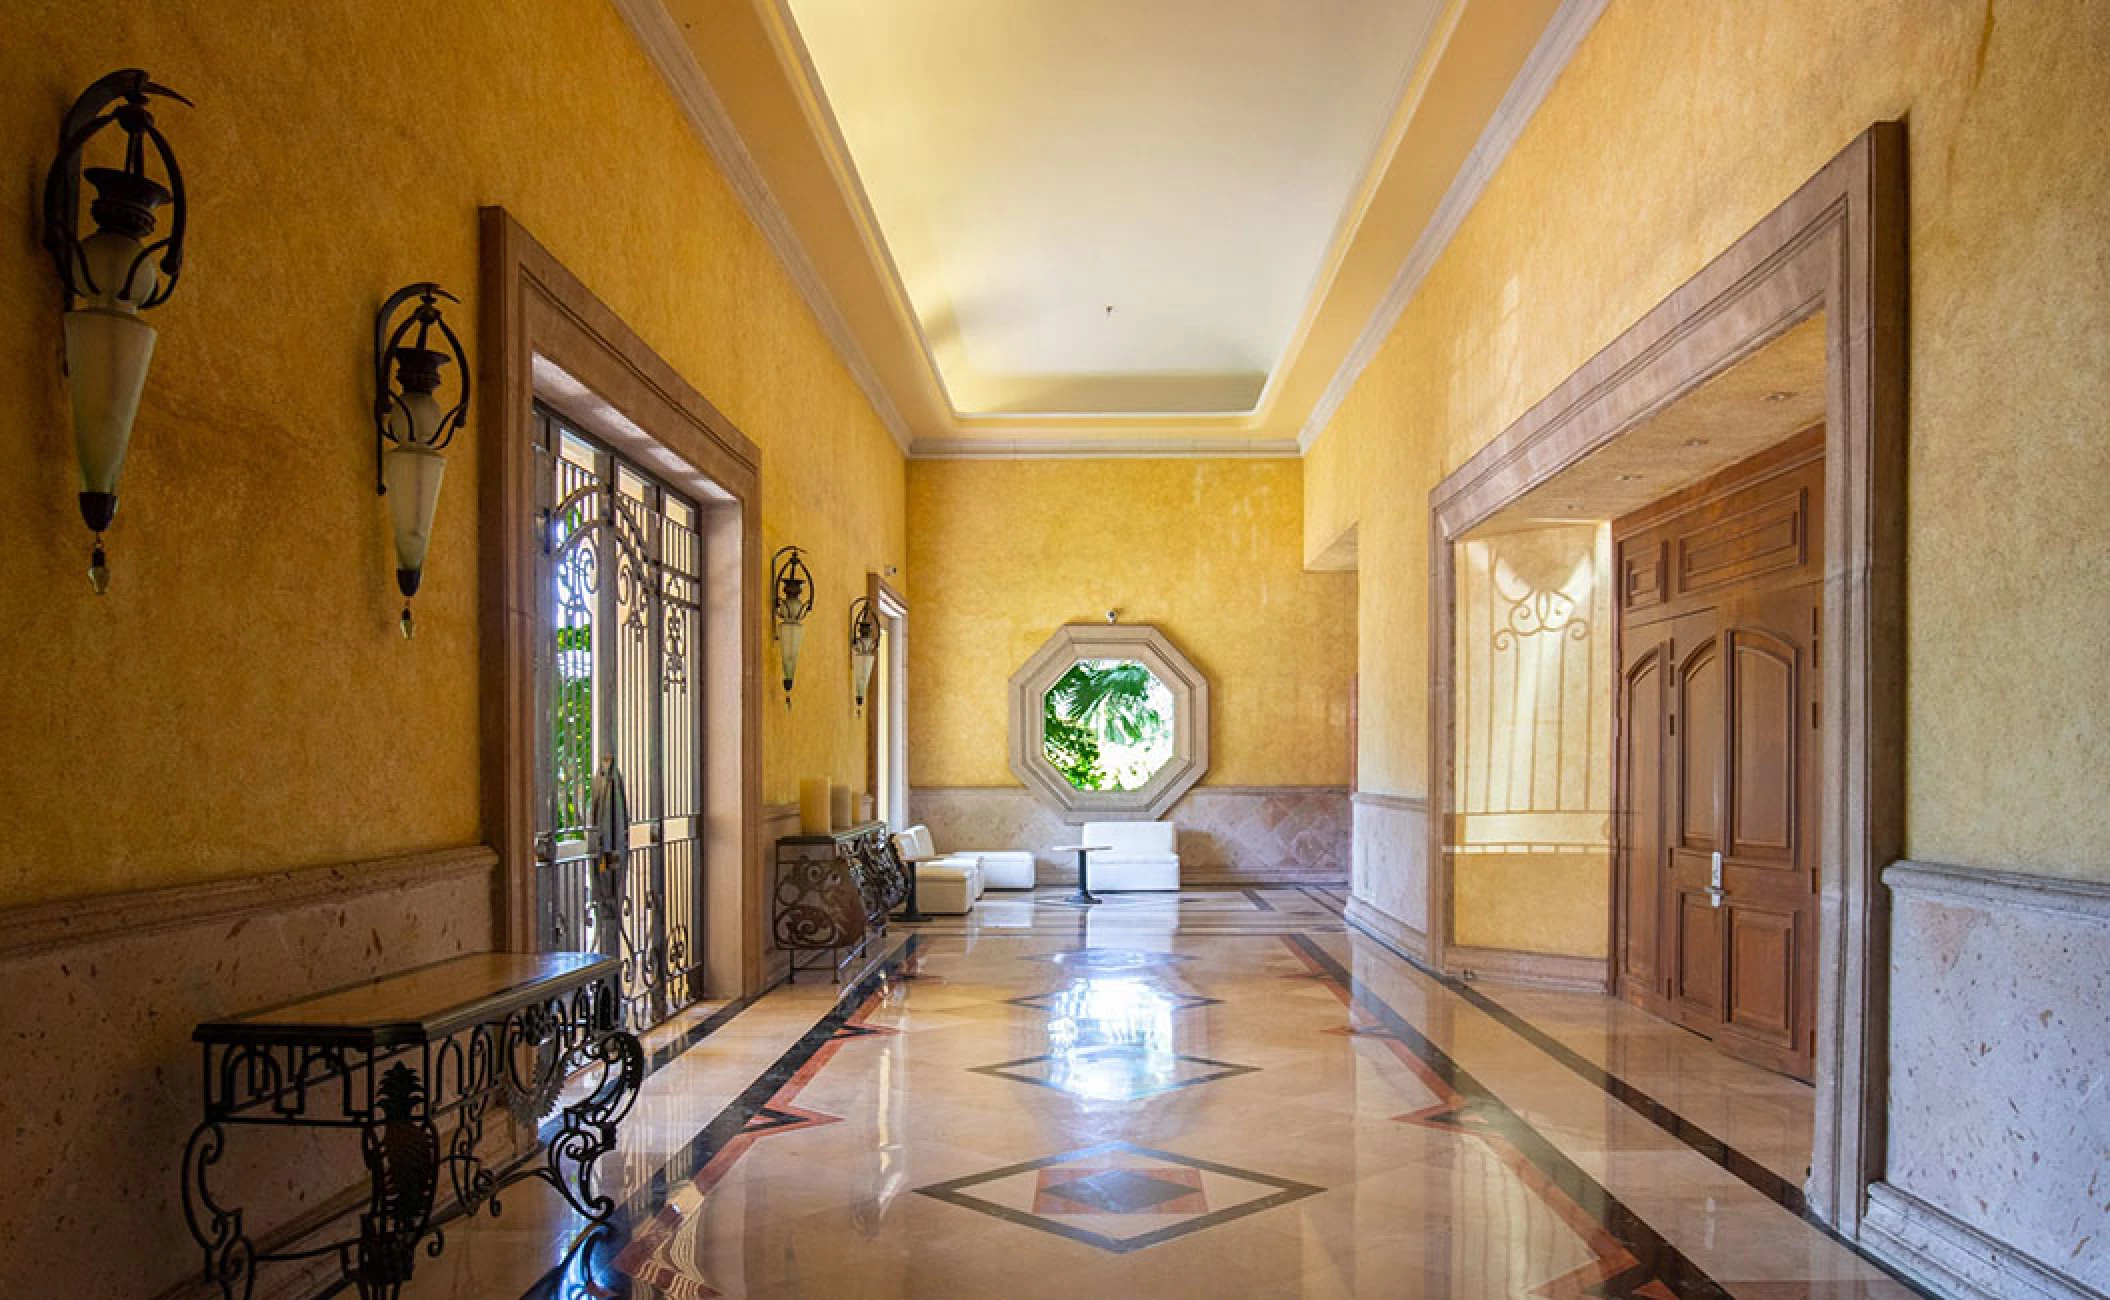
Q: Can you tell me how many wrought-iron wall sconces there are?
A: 4